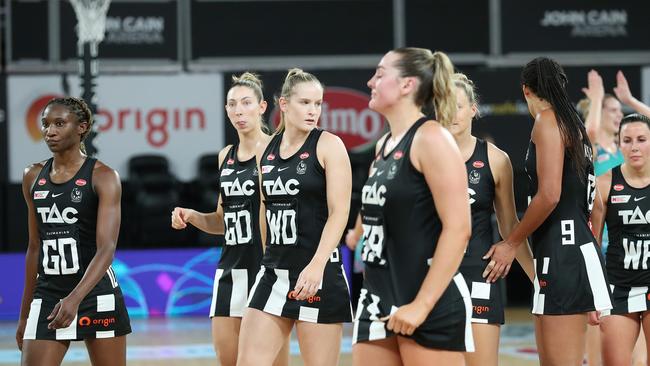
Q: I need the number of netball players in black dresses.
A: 7